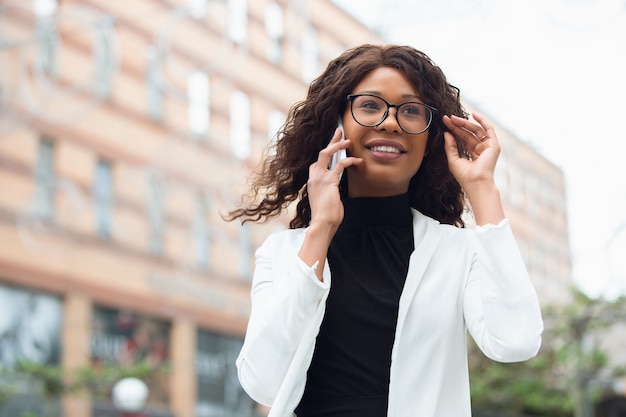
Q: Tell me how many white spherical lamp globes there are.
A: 1